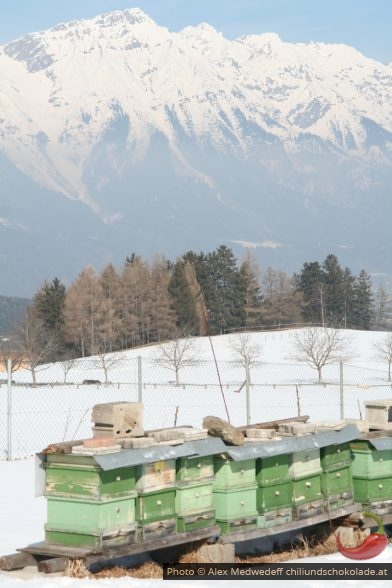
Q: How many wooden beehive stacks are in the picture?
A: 8